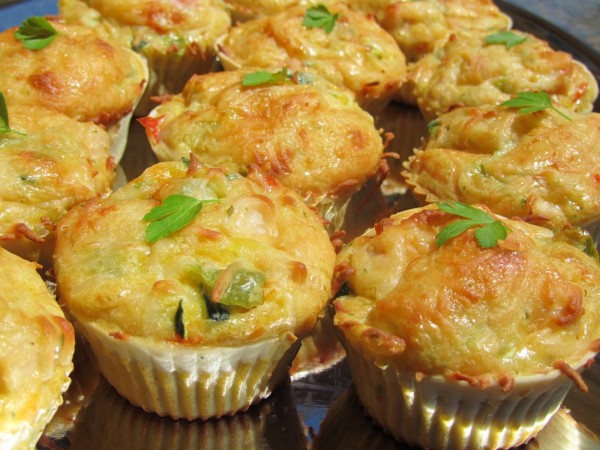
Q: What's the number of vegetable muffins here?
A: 12